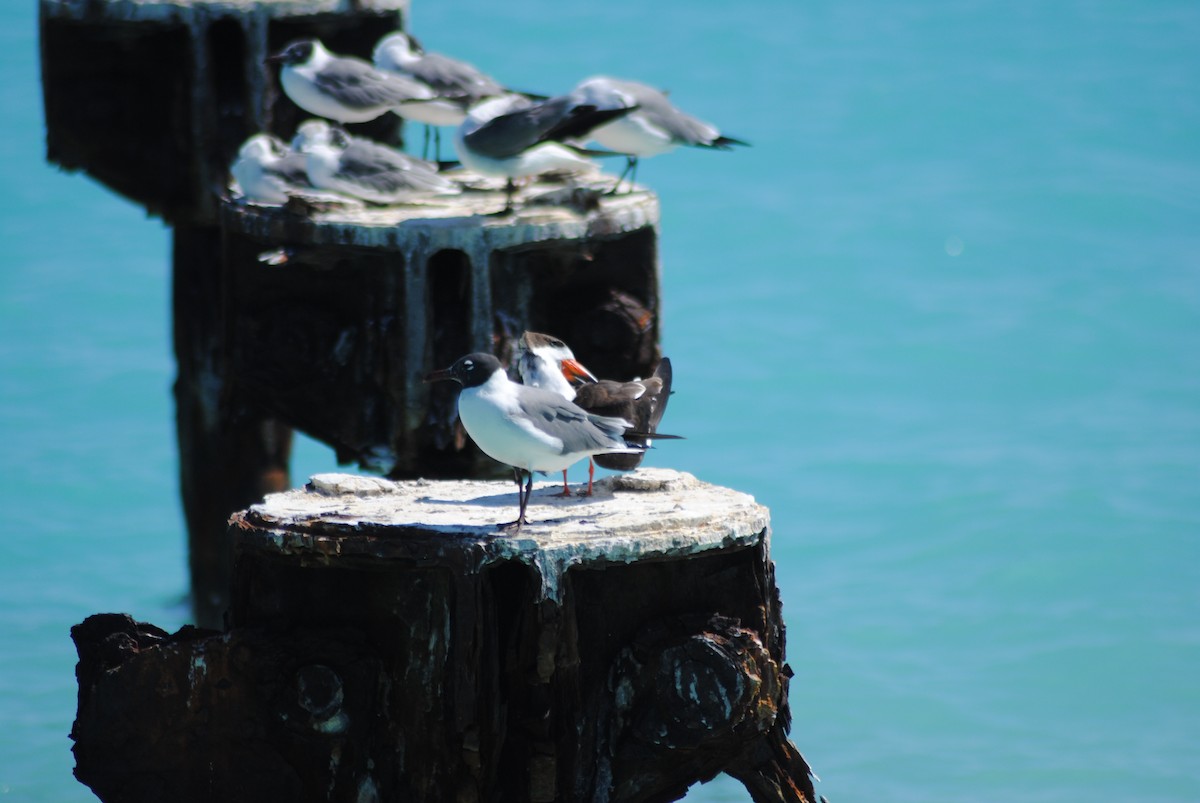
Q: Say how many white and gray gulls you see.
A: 7